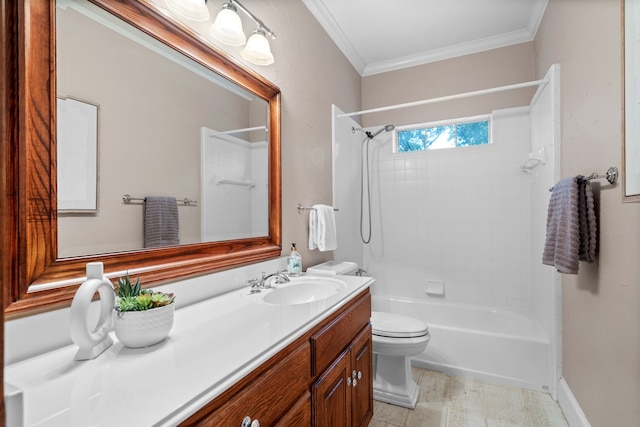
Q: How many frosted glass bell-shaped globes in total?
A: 3